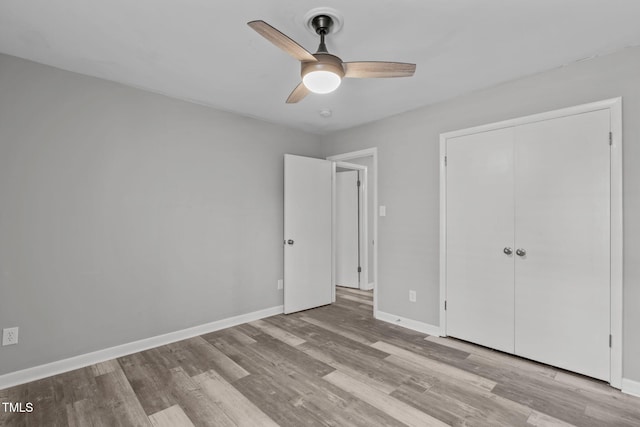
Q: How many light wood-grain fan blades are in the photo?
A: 3